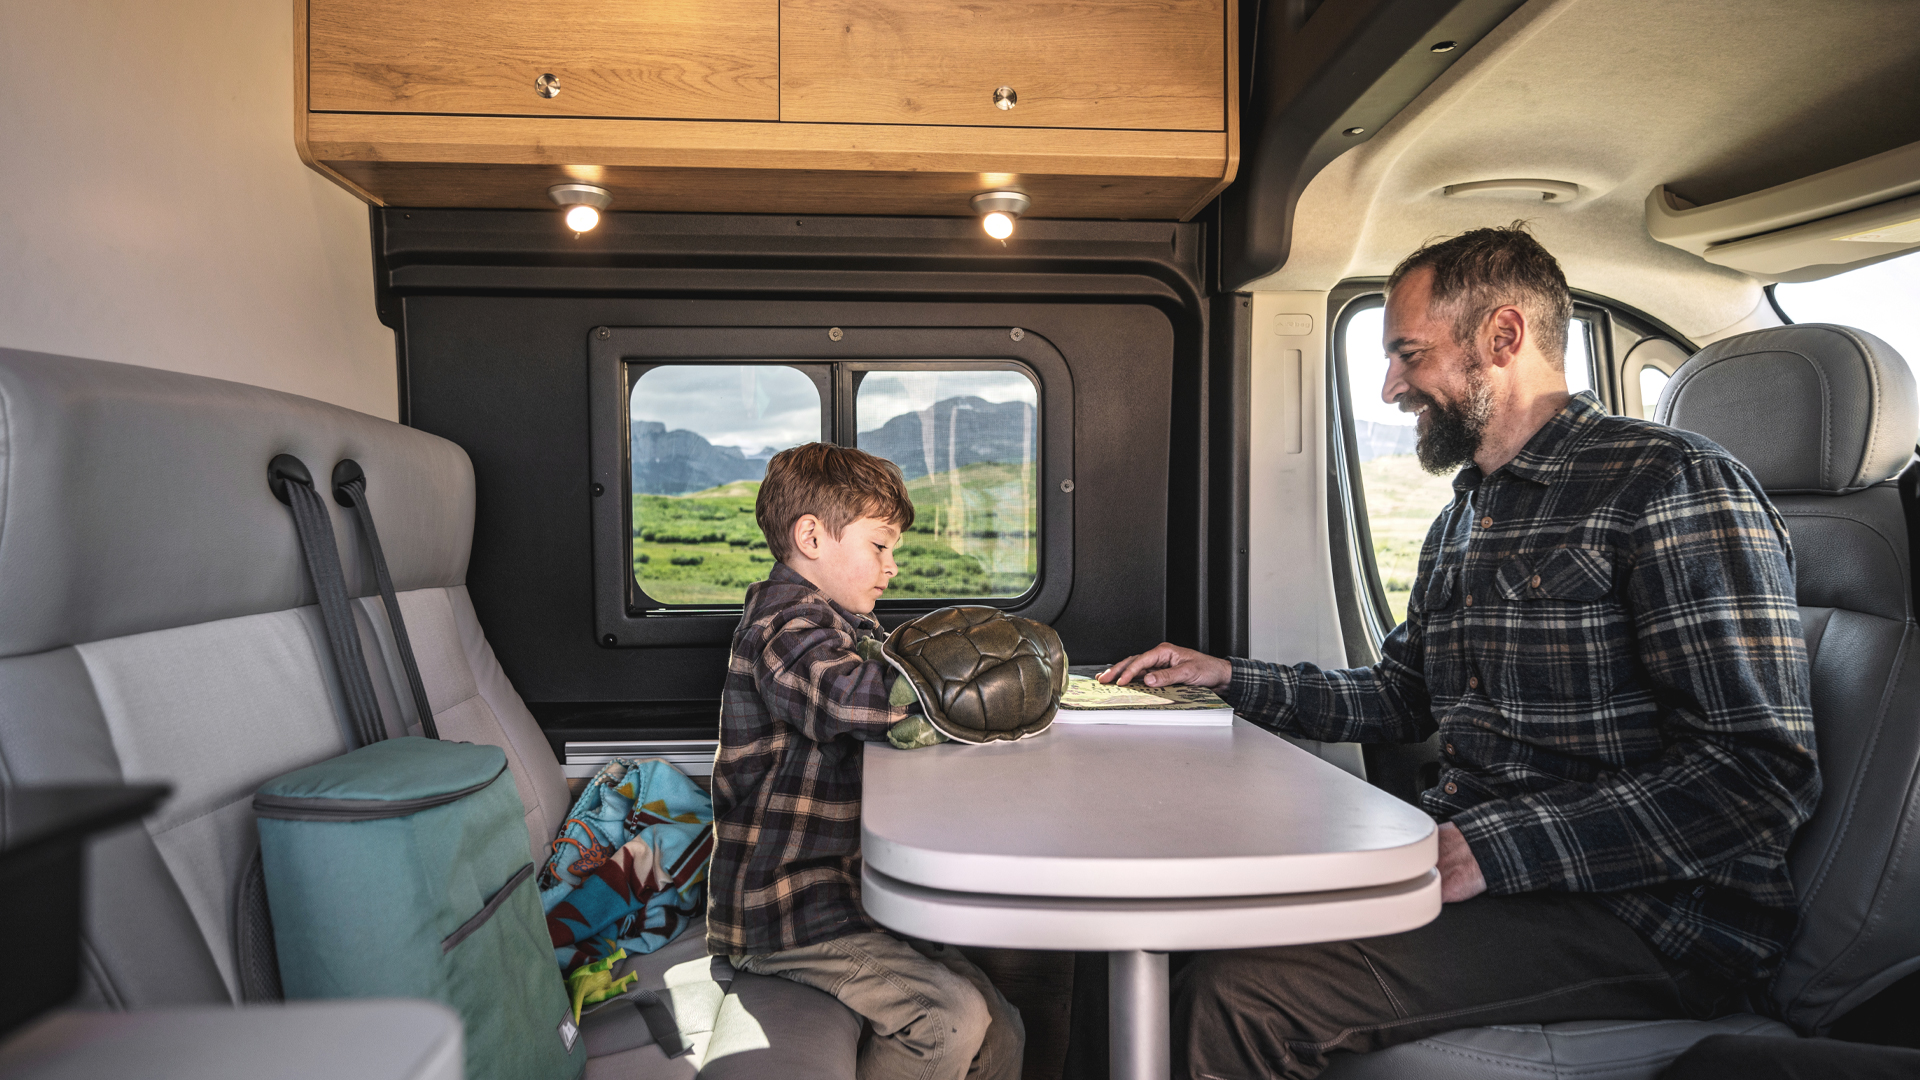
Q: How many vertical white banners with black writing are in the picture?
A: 0